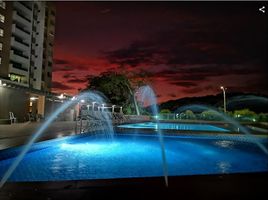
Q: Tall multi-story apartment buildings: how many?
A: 1